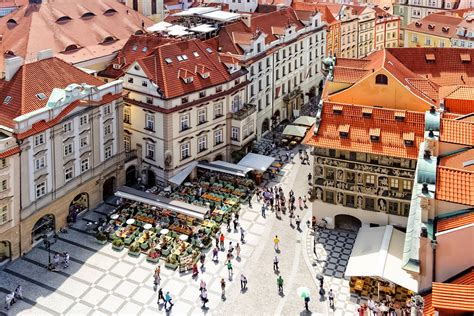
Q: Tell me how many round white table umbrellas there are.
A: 5